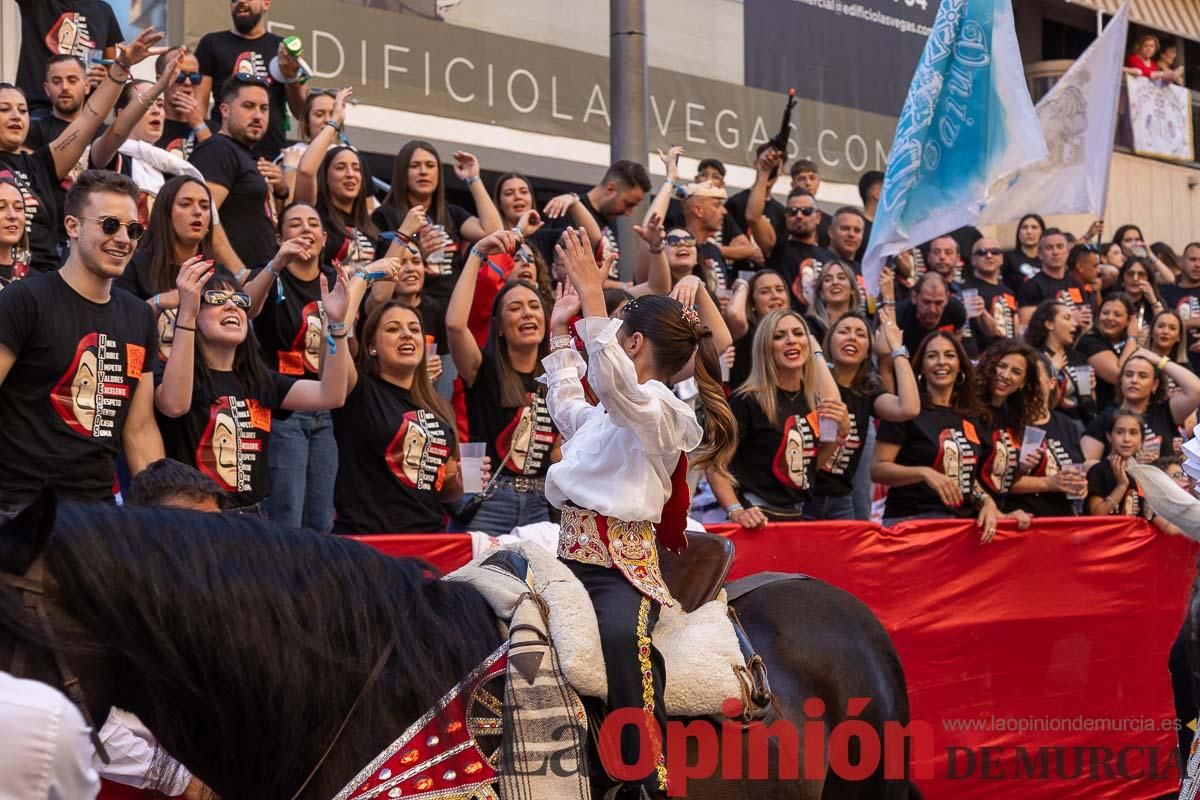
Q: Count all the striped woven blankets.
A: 1